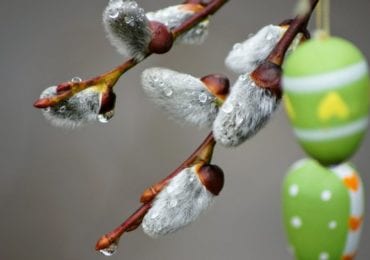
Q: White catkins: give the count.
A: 7